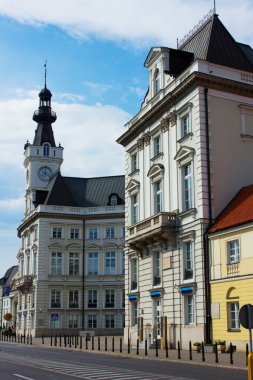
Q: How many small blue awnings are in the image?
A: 3